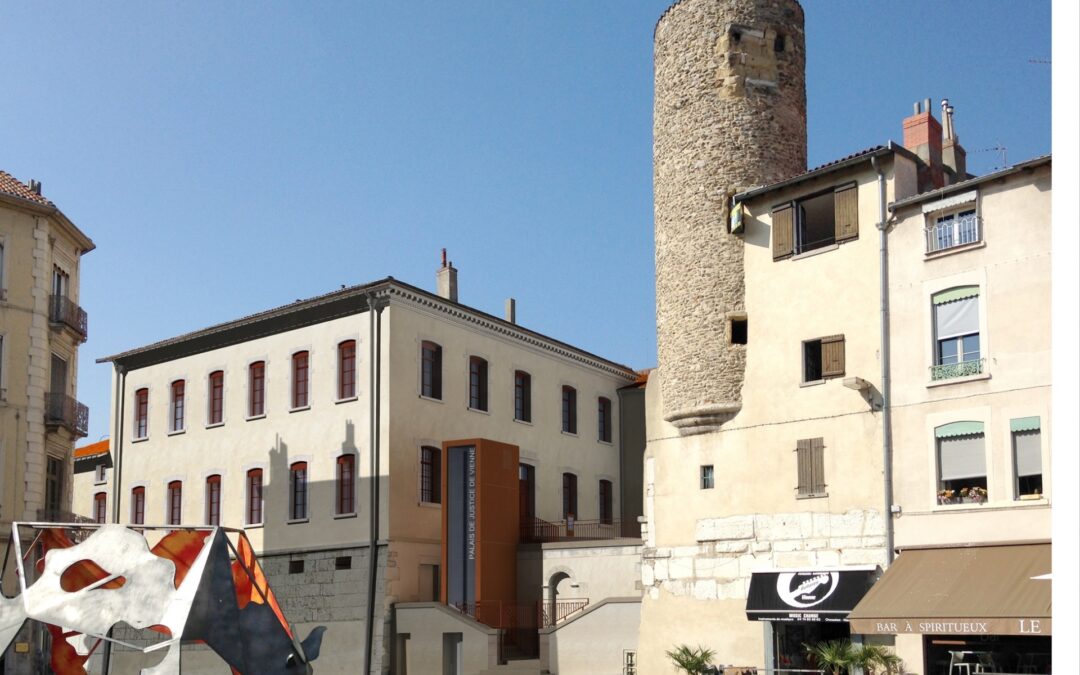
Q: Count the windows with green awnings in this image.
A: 3